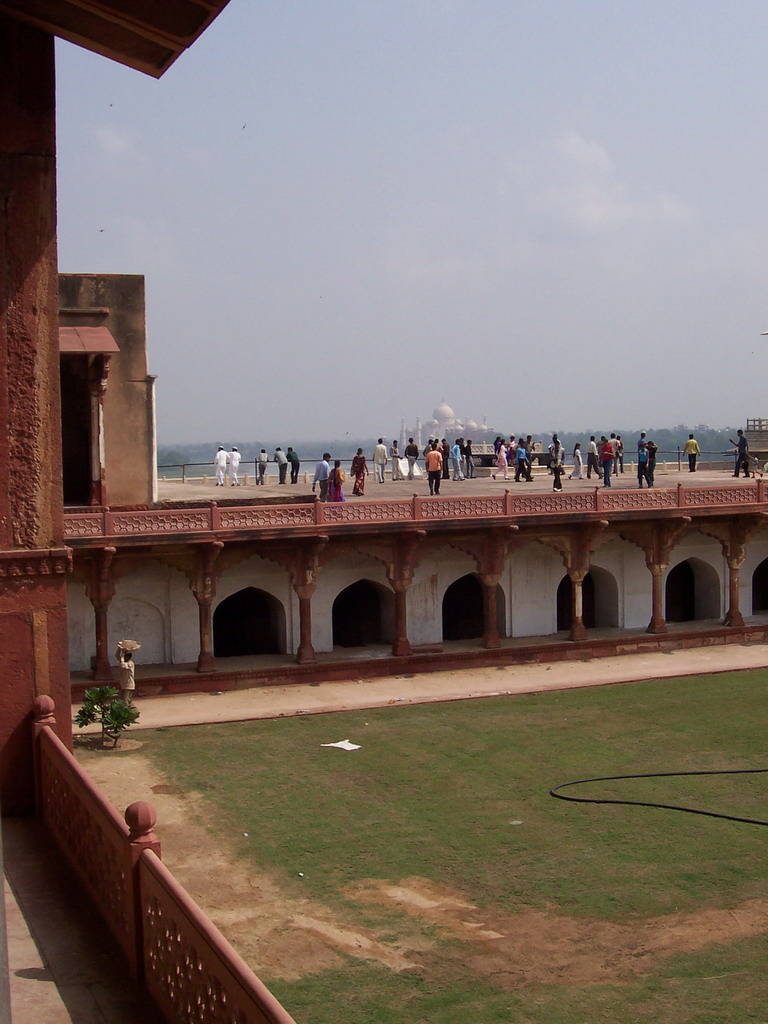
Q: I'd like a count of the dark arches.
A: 6